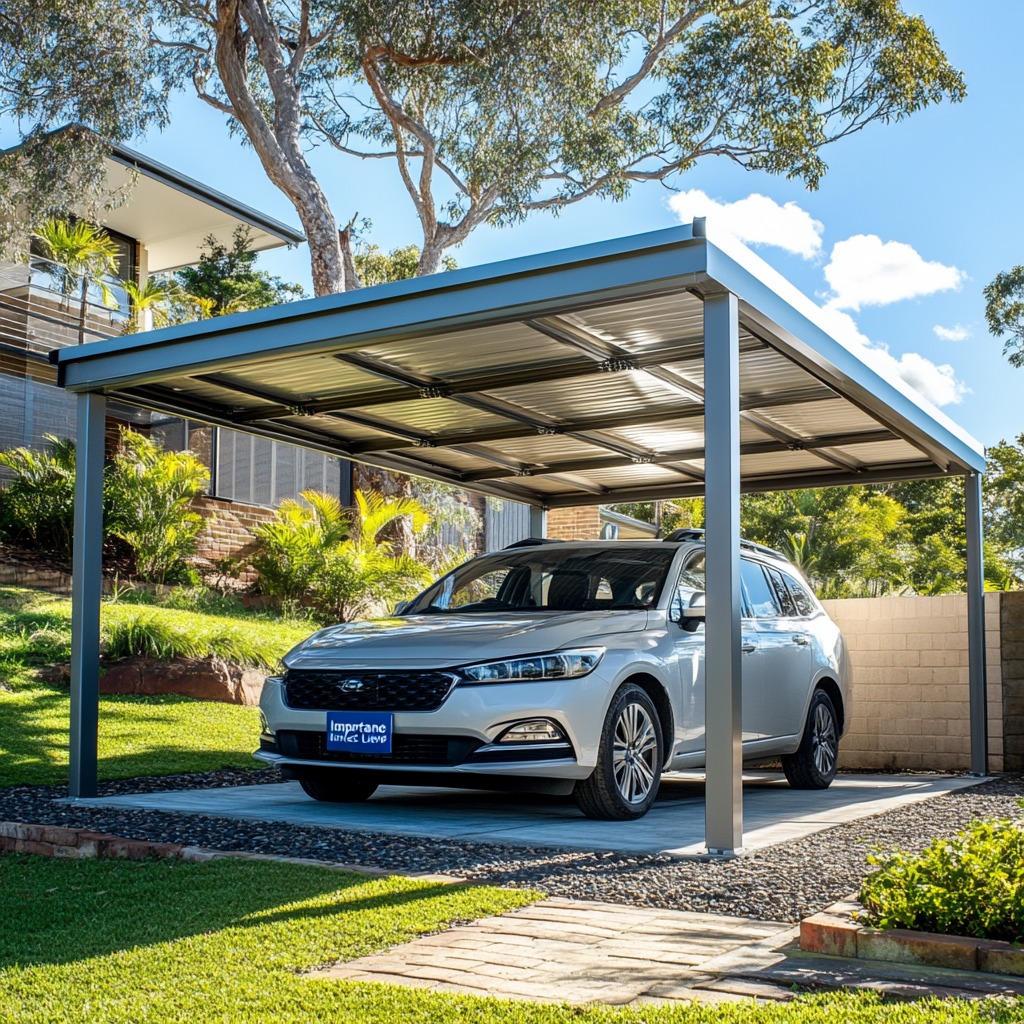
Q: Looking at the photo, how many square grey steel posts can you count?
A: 4